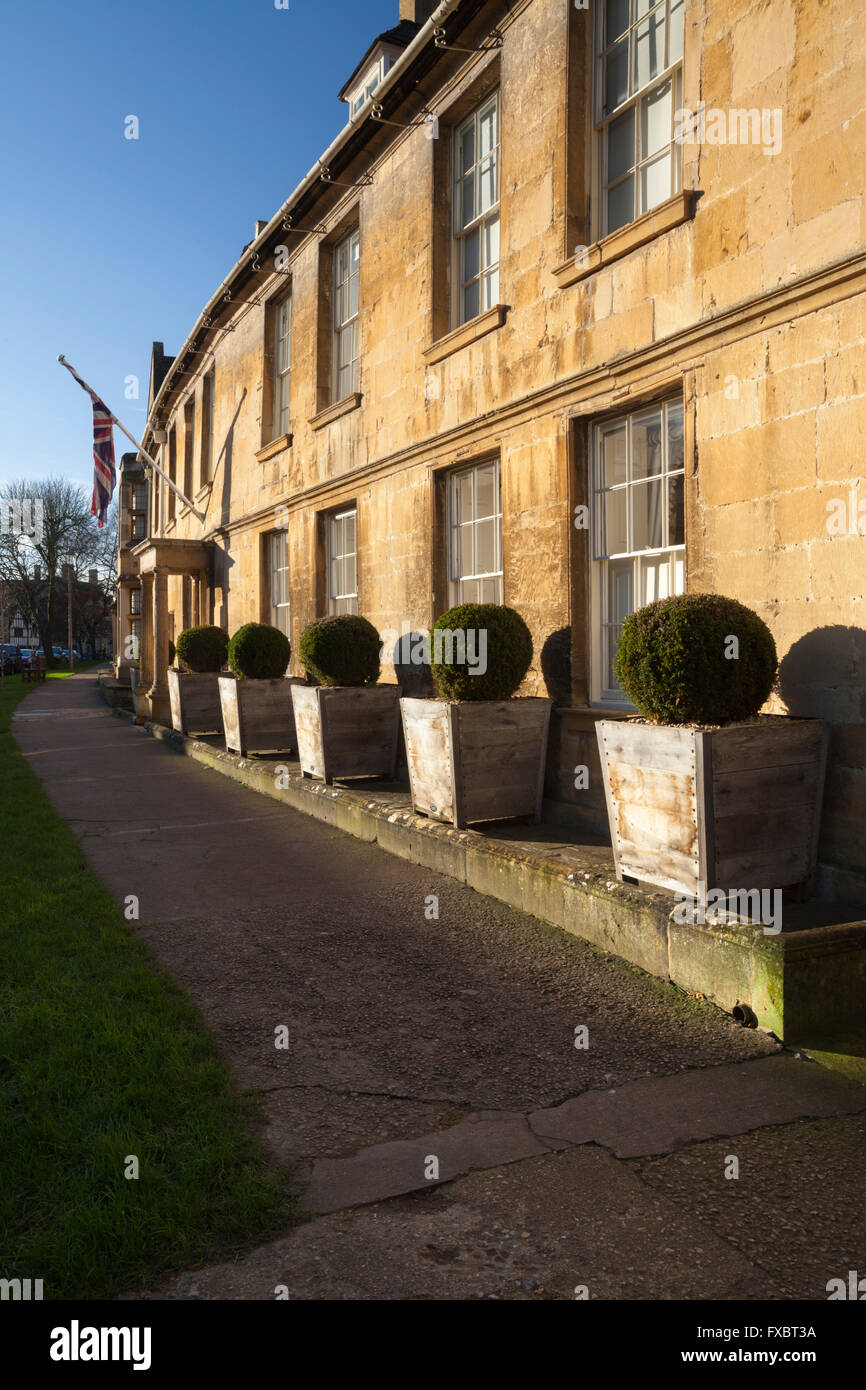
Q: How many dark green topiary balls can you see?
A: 5